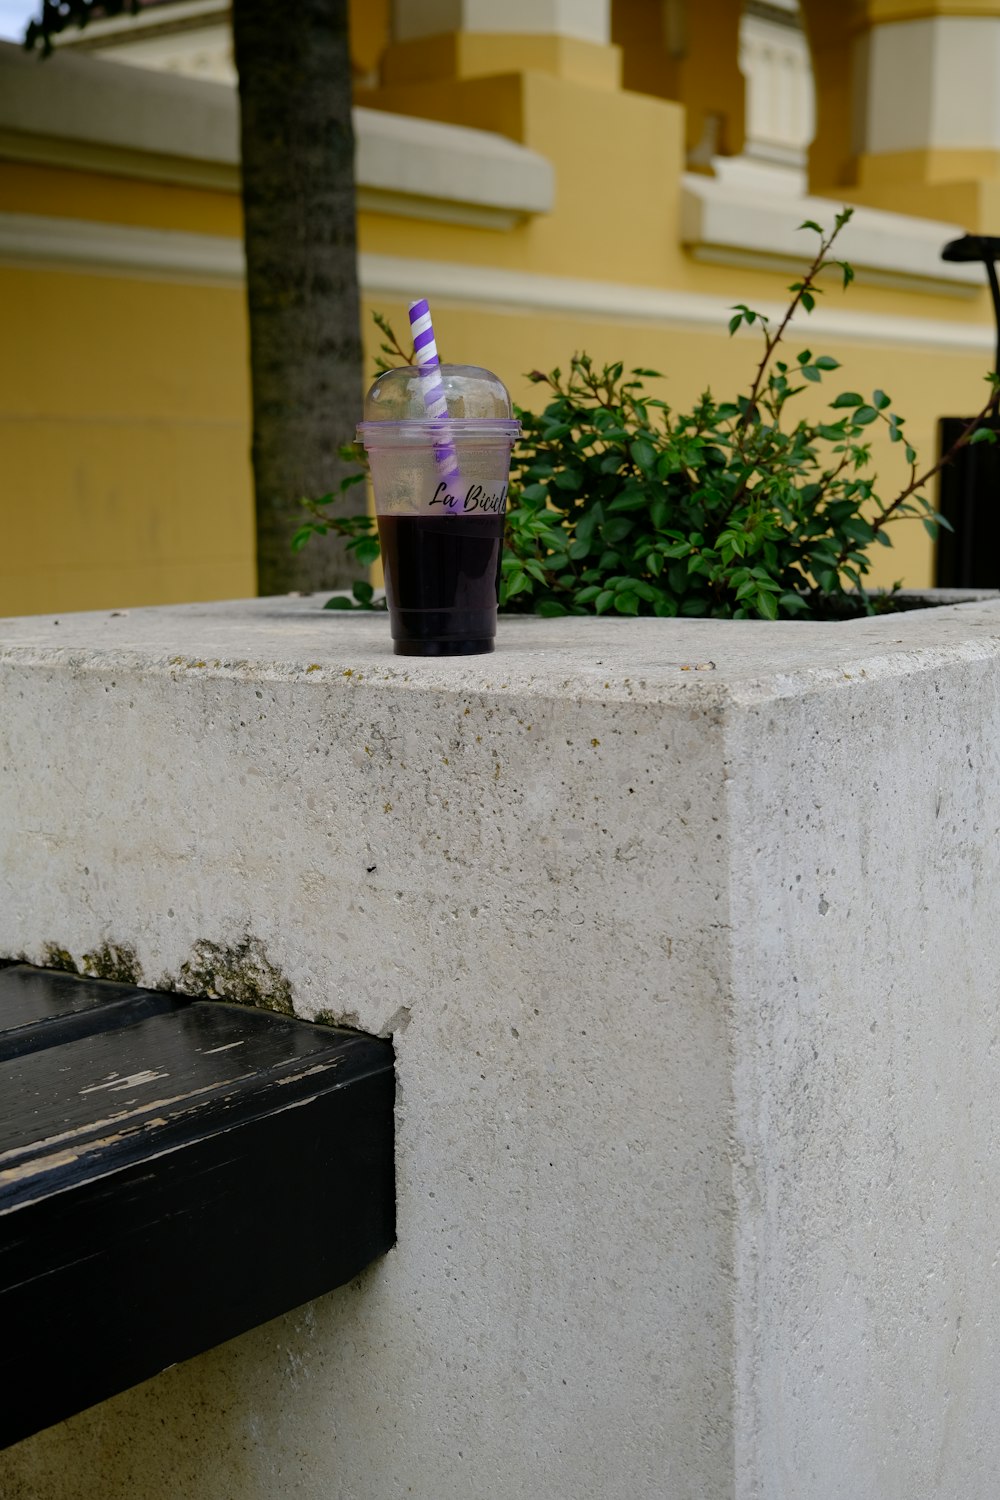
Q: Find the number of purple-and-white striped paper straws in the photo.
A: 1